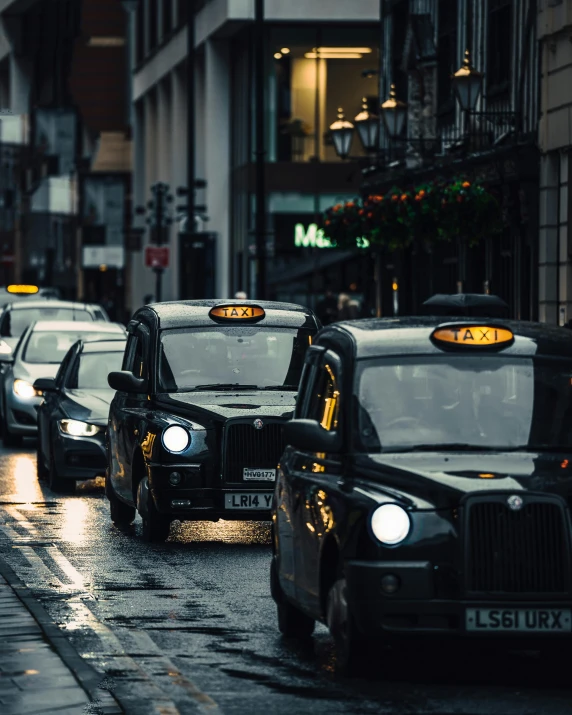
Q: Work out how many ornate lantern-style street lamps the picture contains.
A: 4